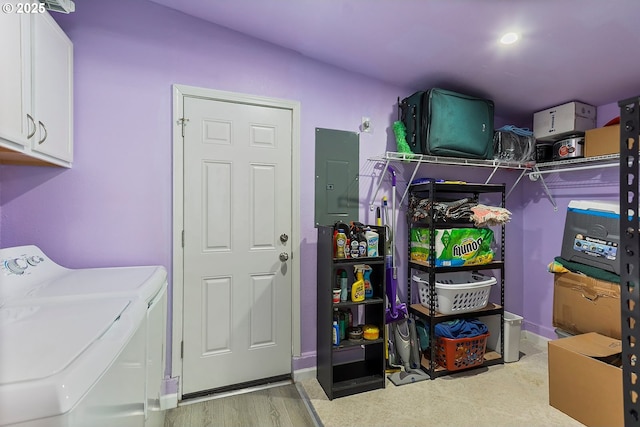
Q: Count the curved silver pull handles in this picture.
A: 2